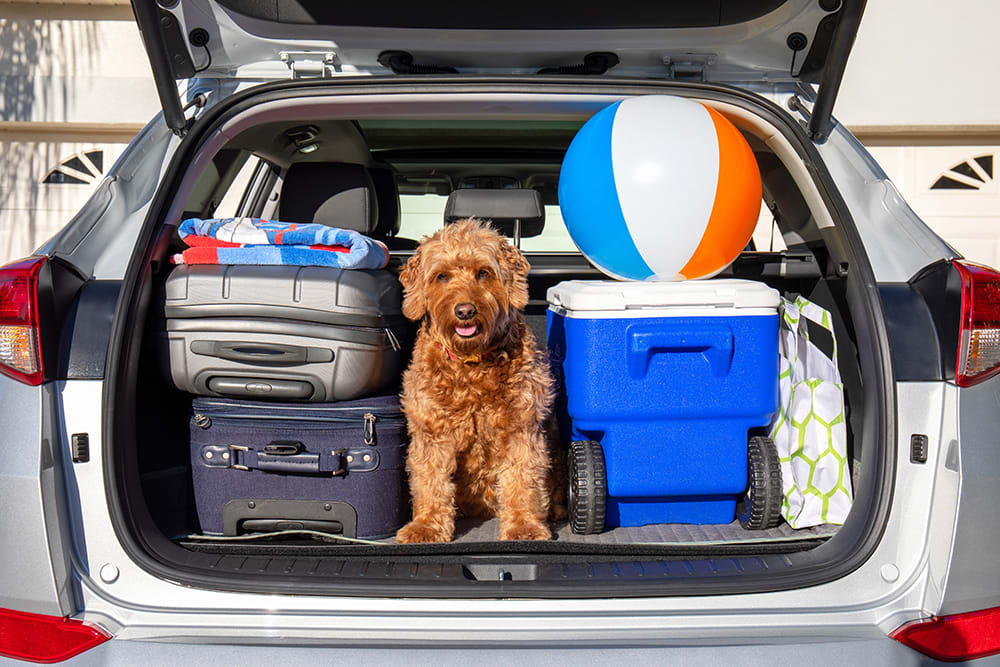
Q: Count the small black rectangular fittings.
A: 2